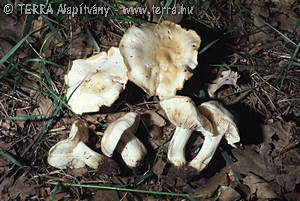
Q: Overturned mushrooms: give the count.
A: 4